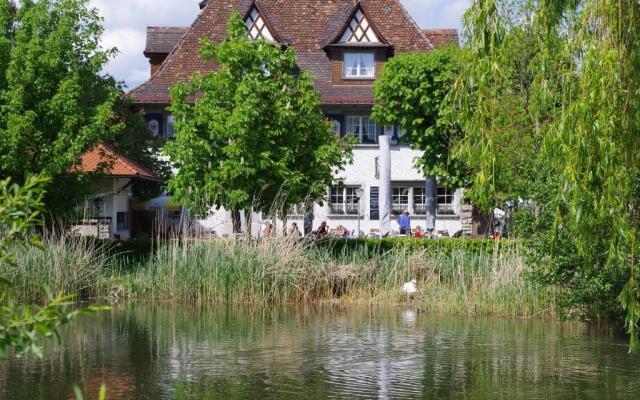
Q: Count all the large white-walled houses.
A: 1